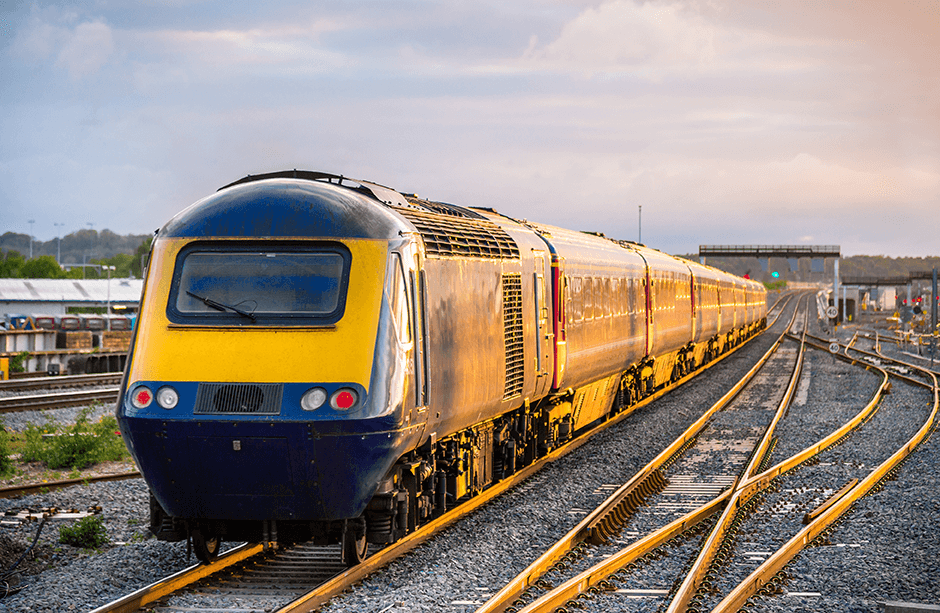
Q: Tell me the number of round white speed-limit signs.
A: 2